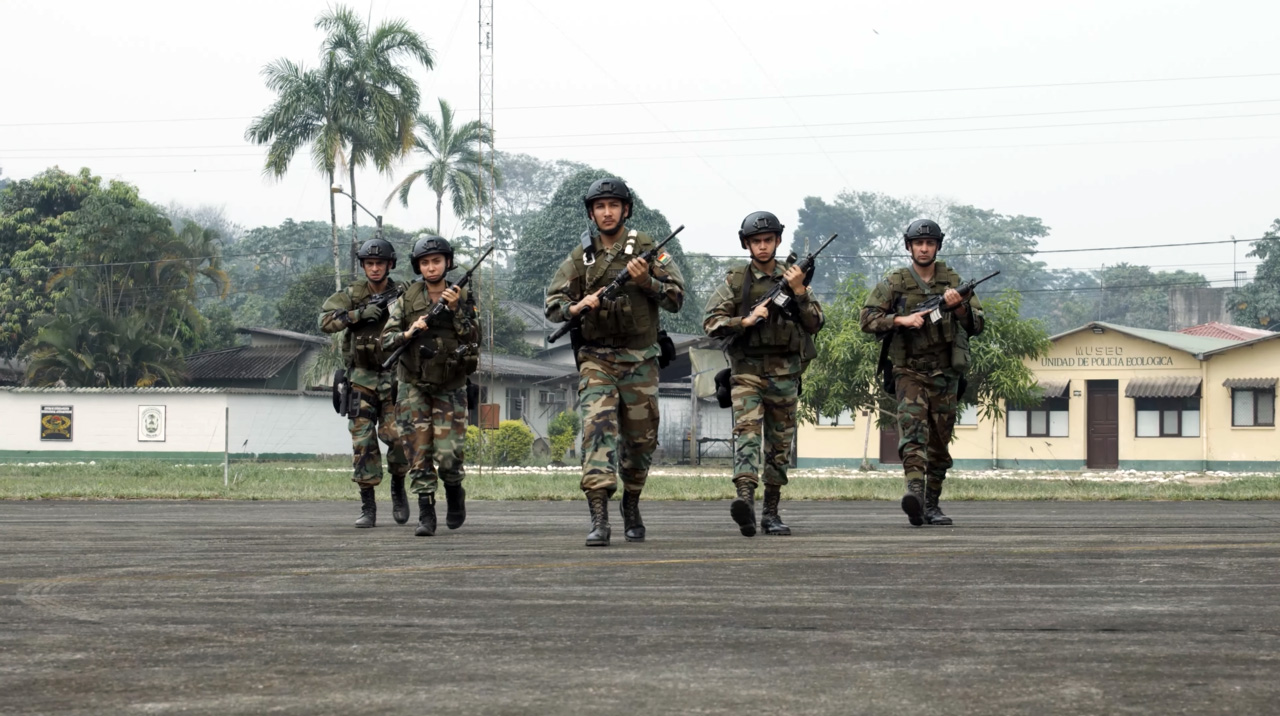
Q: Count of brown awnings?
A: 3